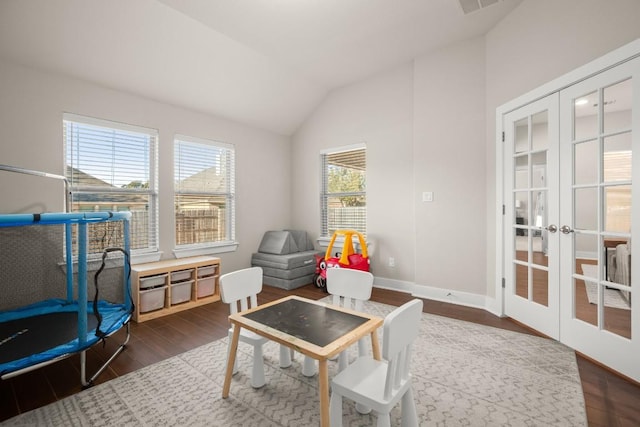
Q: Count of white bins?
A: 6